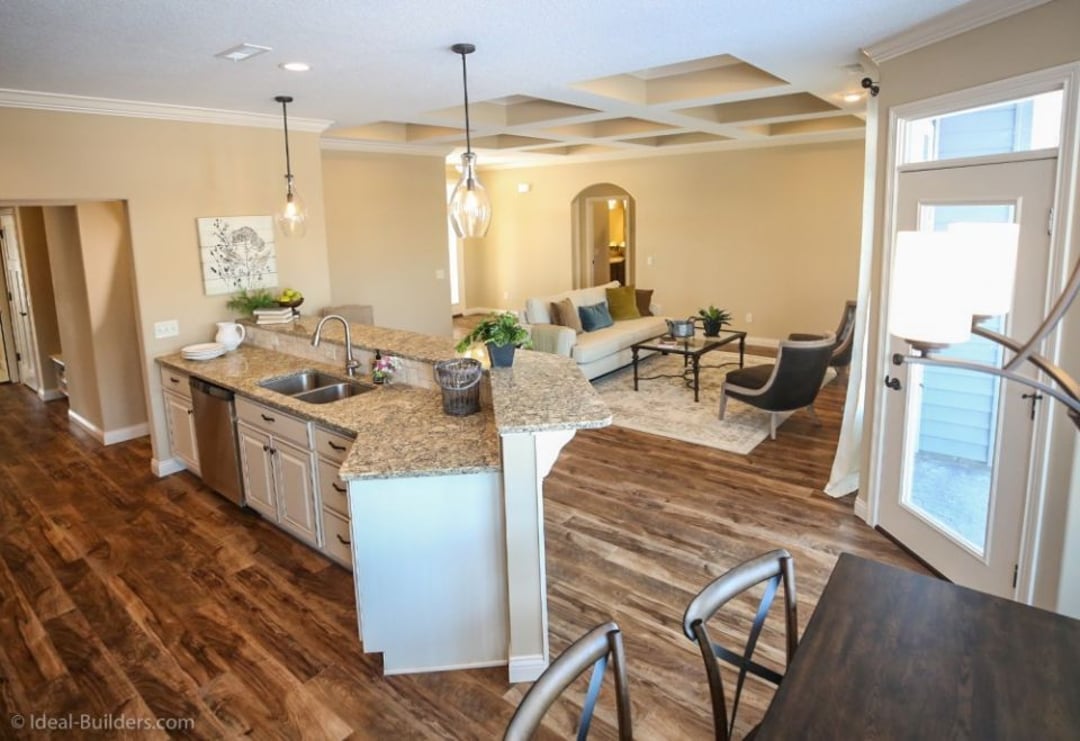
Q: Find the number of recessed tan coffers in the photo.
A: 9